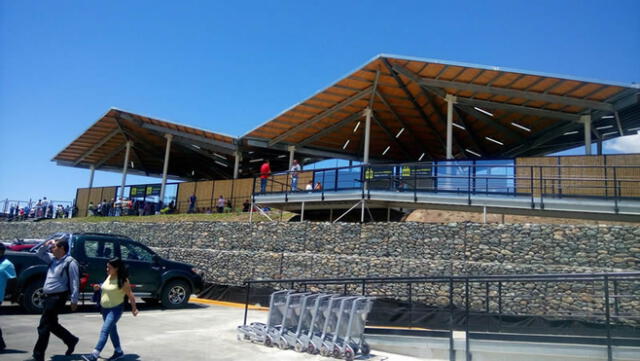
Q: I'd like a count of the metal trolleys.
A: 7